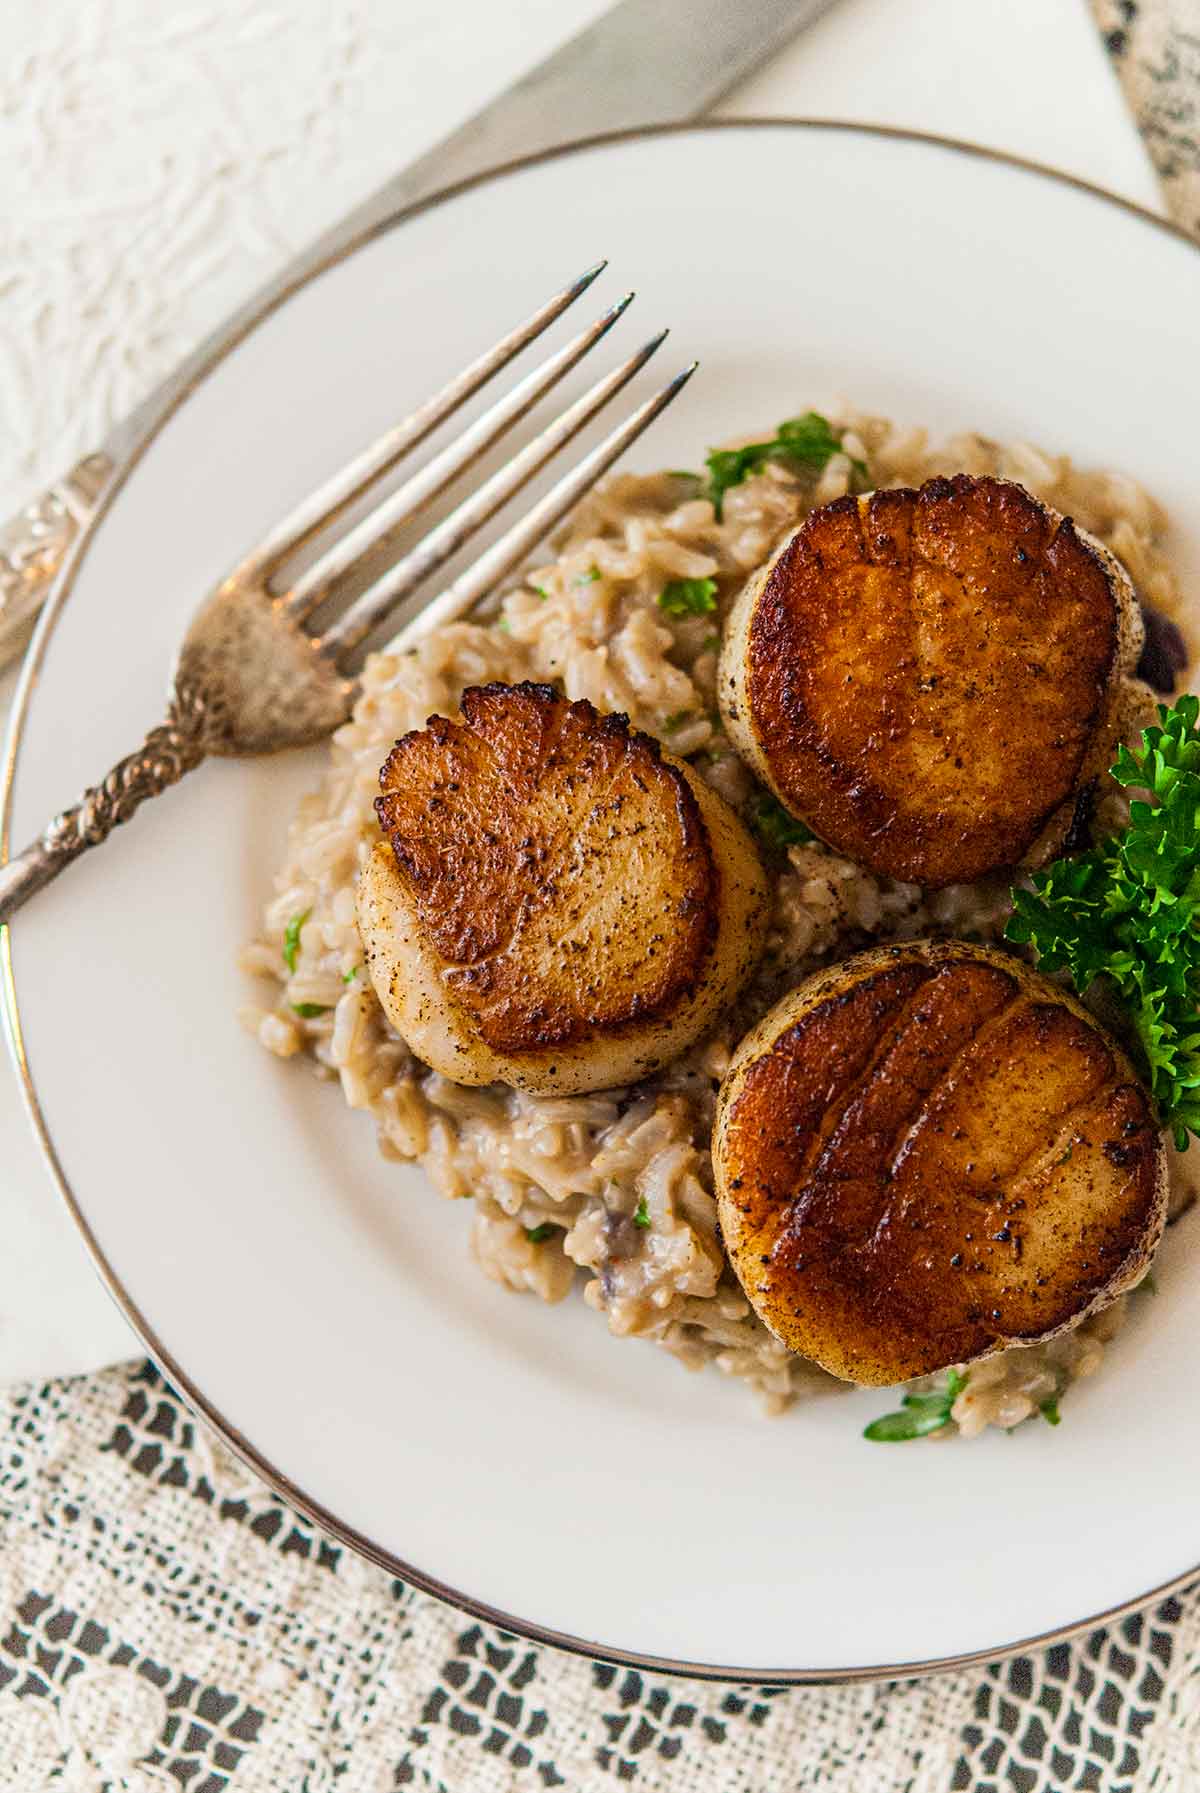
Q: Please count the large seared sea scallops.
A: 3